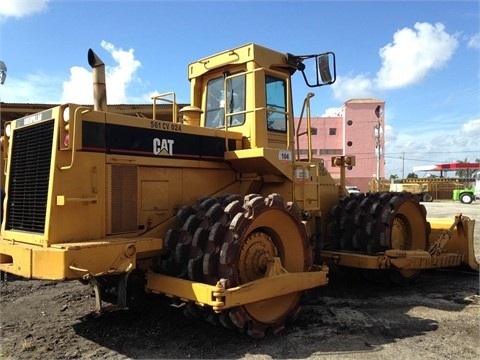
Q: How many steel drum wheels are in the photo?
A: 2